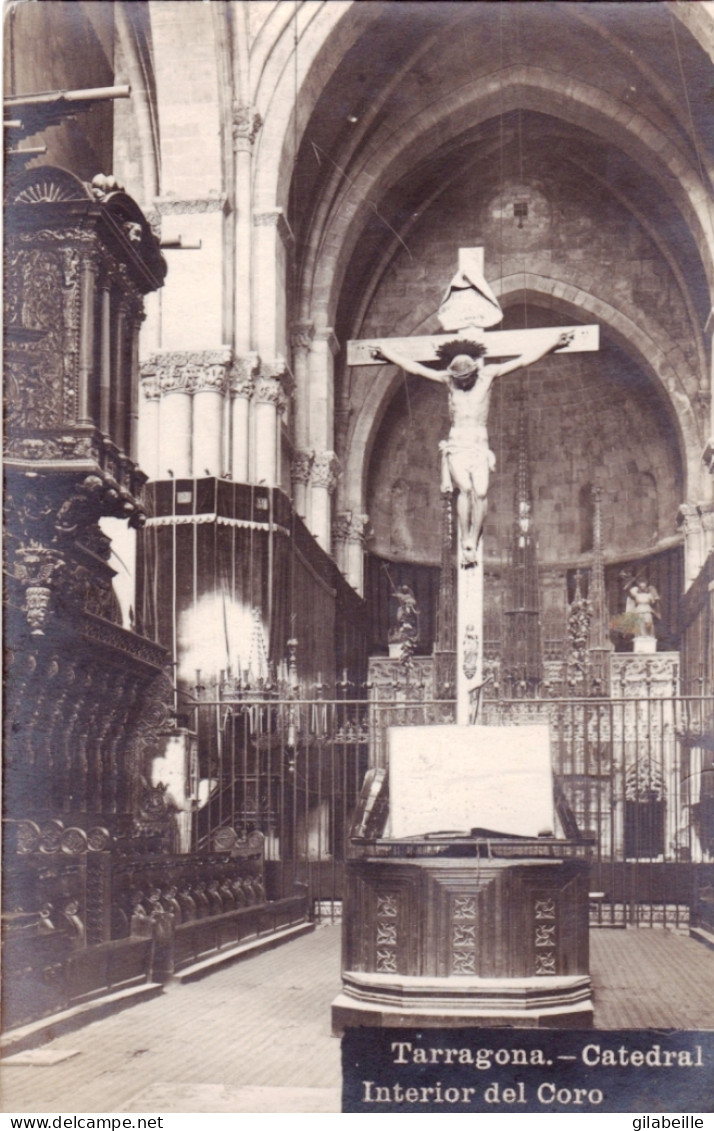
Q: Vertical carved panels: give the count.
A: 3